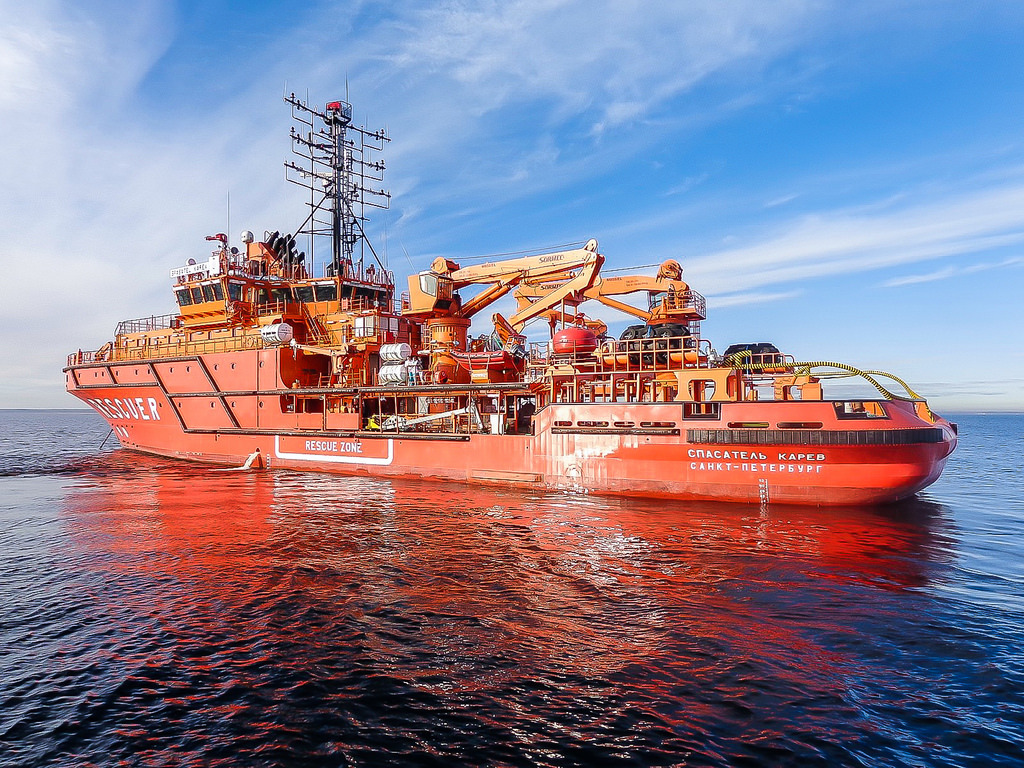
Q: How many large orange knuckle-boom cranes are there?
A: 2